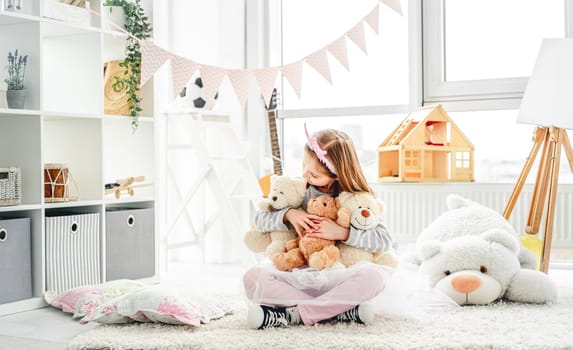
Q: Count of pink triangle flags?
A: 11